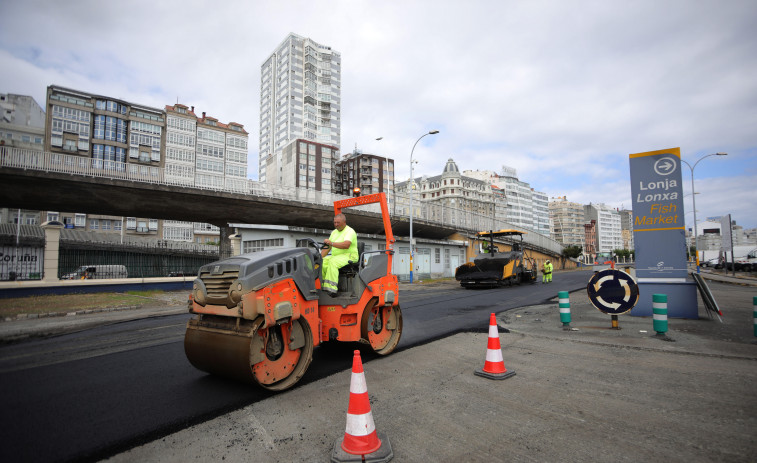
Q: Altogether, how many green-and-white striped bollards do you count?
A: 3